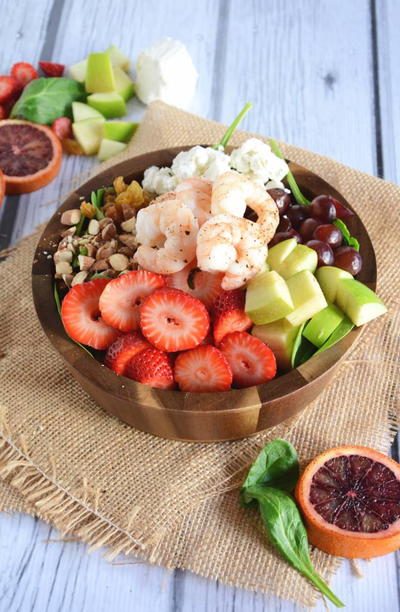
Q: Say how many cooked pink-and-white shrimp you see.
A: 4